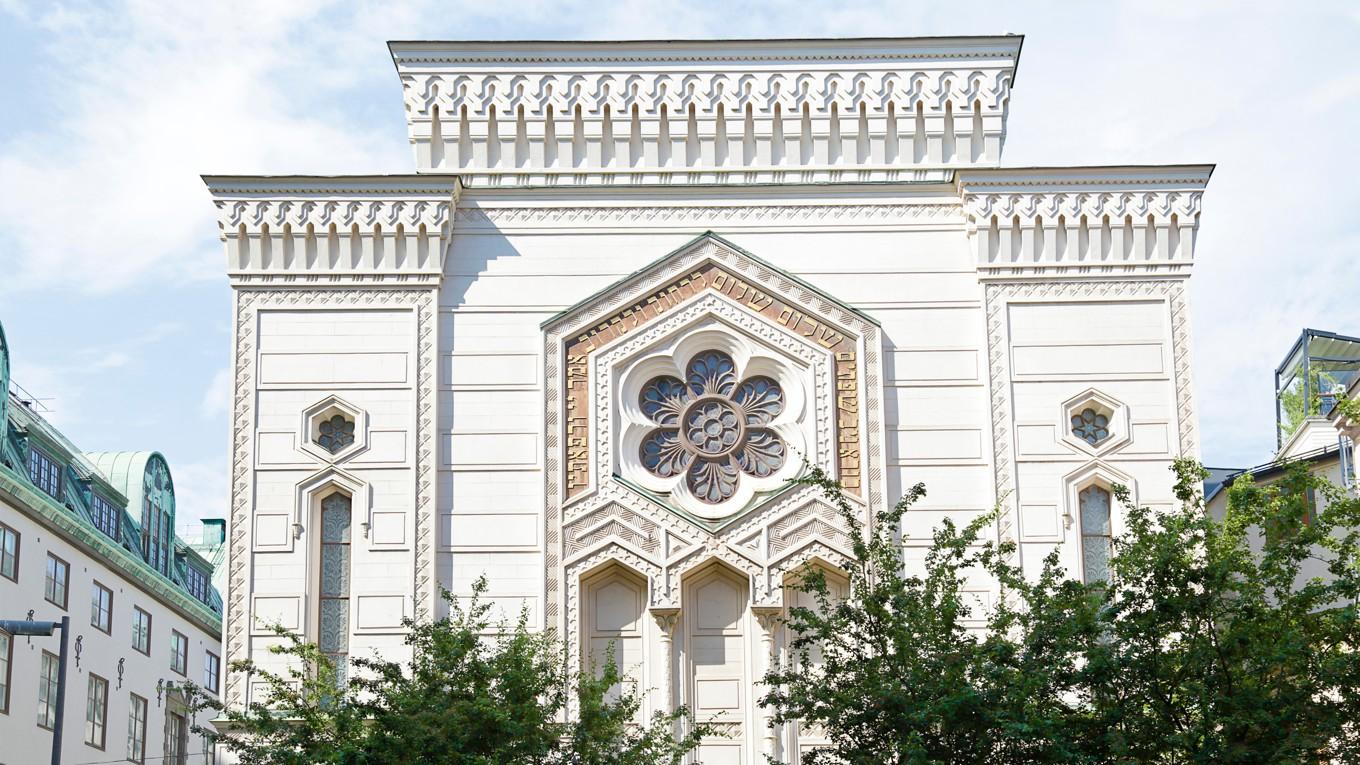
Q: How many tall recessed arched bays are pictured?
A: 3